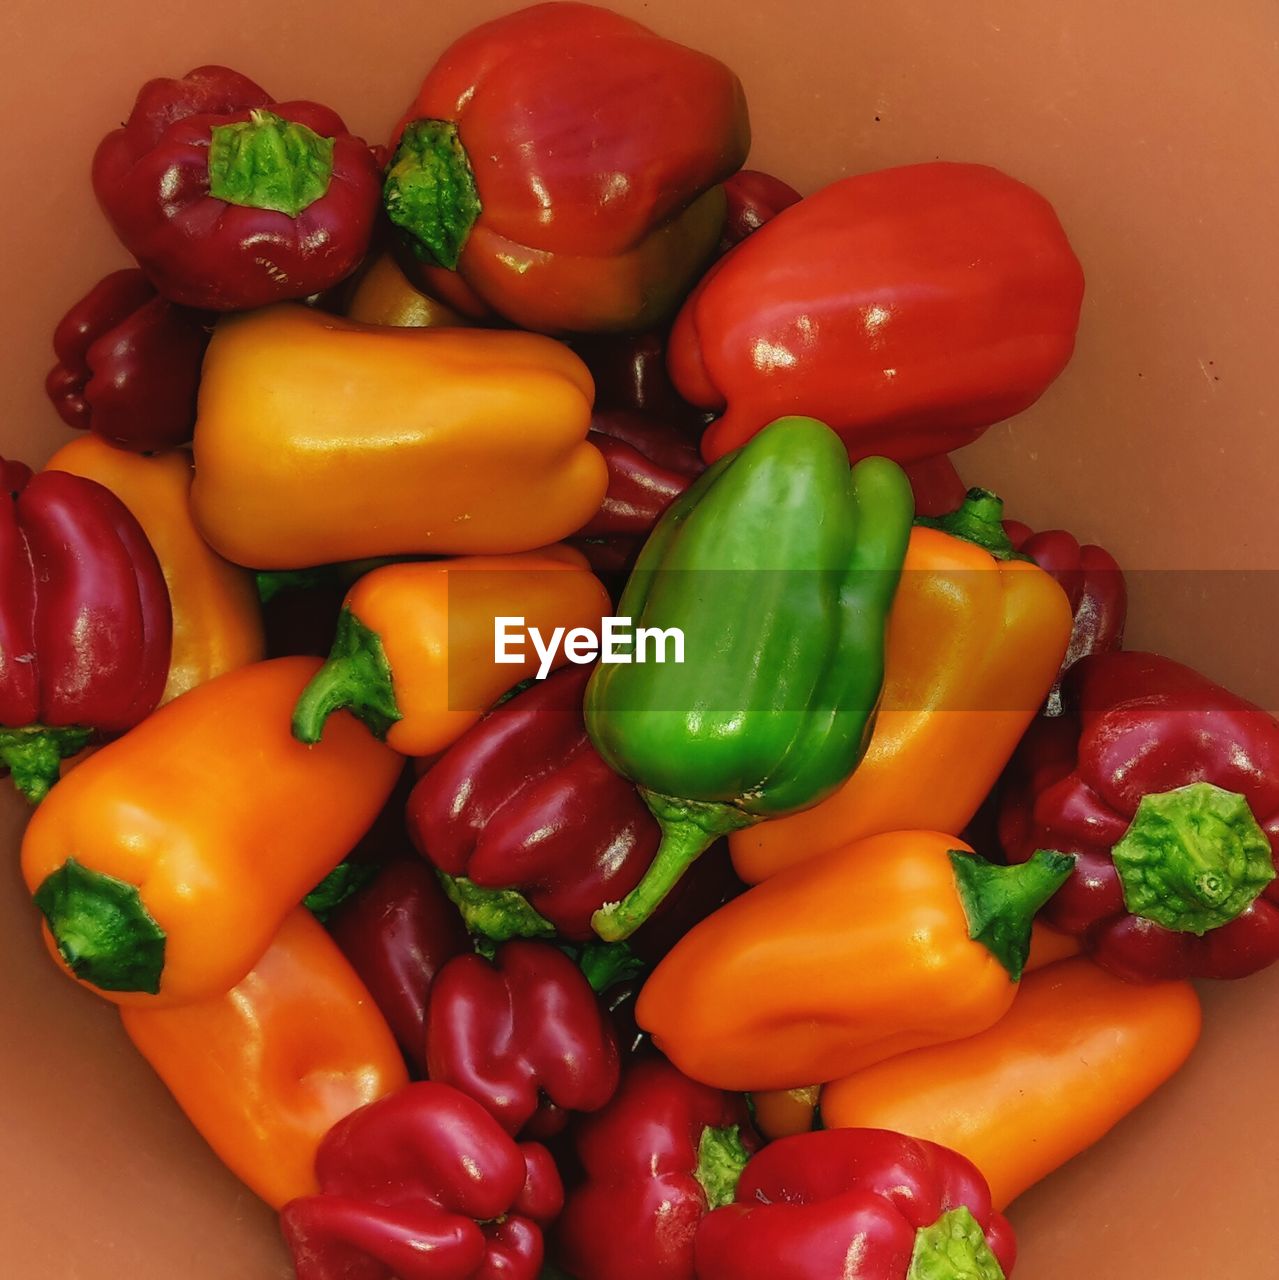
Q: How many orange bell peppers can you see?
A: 8